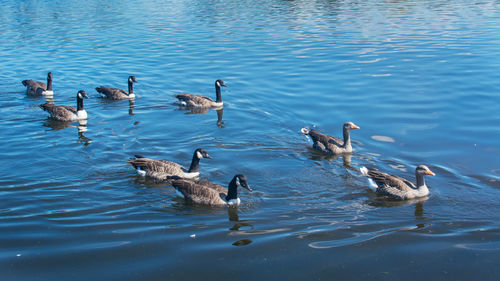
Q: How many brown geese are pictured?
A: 2